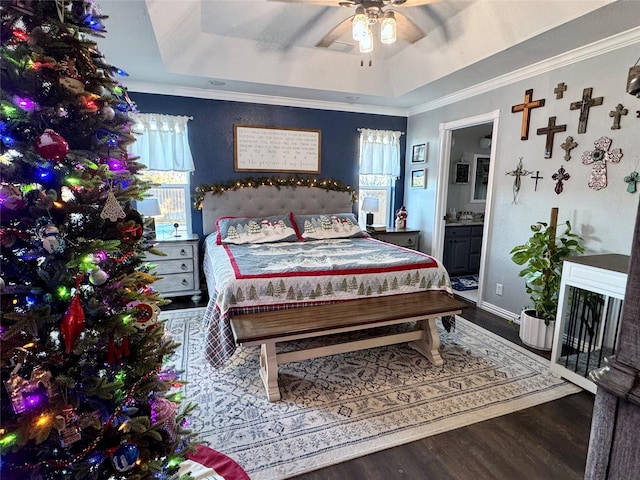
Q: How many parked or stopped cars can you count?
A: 0